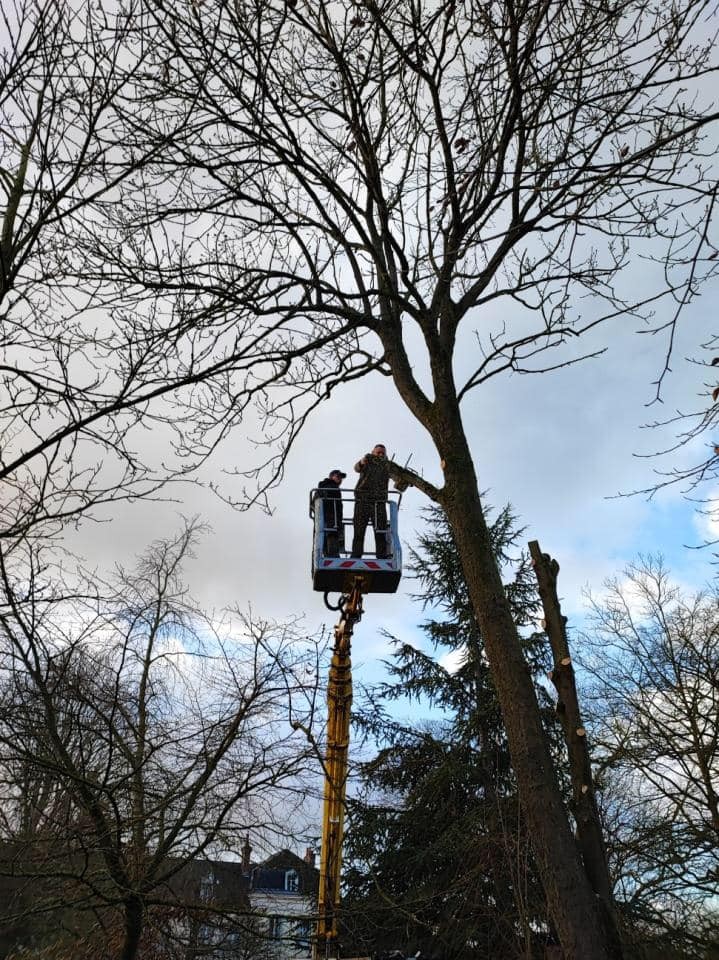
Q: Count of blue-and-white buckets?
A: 1